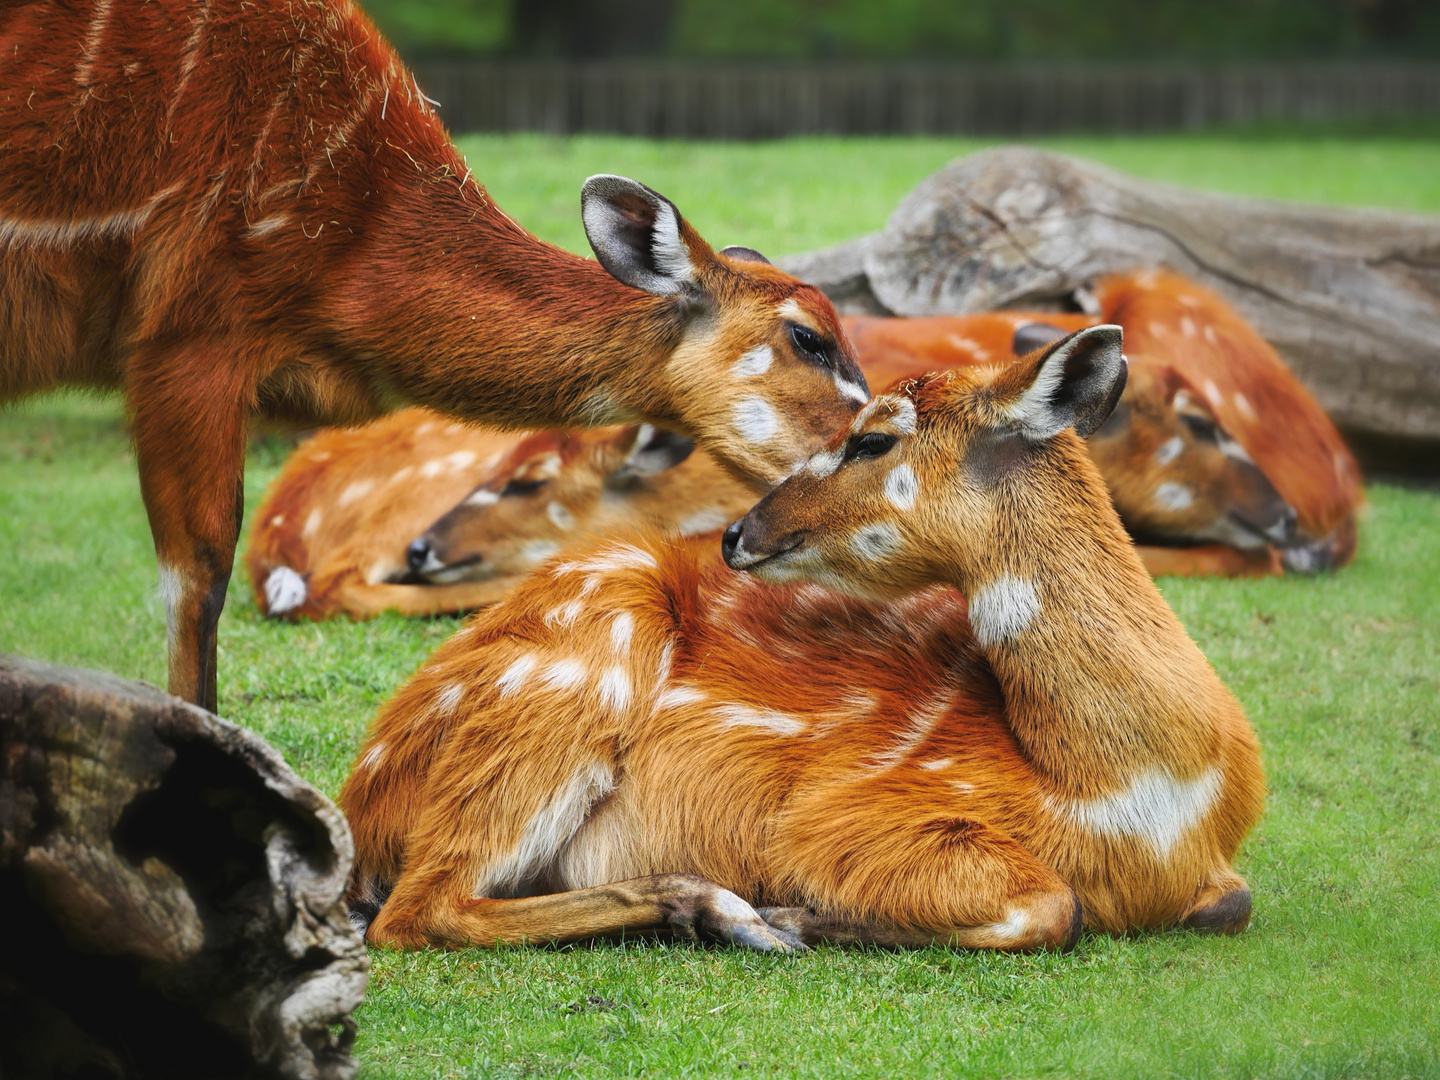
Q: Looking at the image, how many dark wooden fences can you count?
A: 1